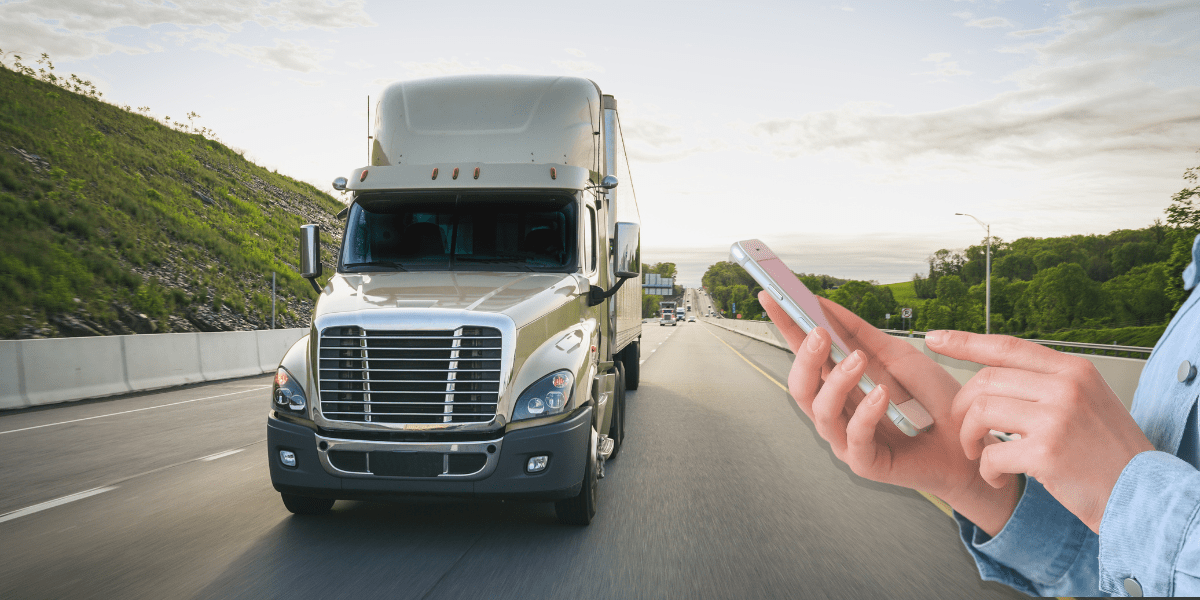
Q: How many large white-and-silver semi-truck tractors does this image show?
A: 1